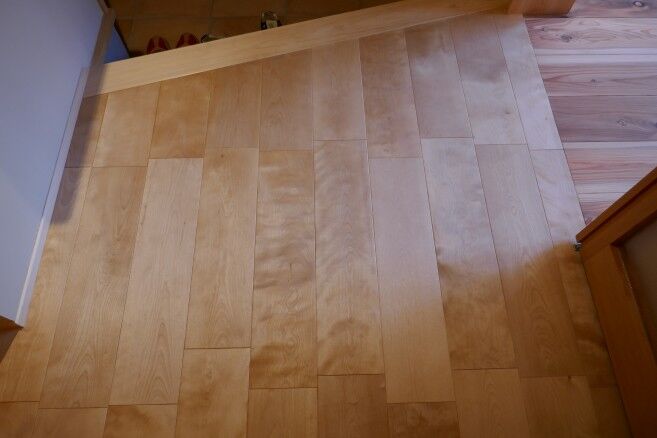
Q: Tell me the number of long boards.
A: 10